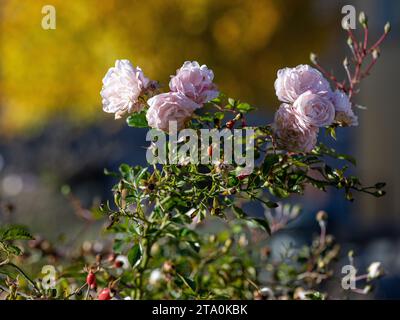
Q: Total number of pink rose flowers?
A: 7